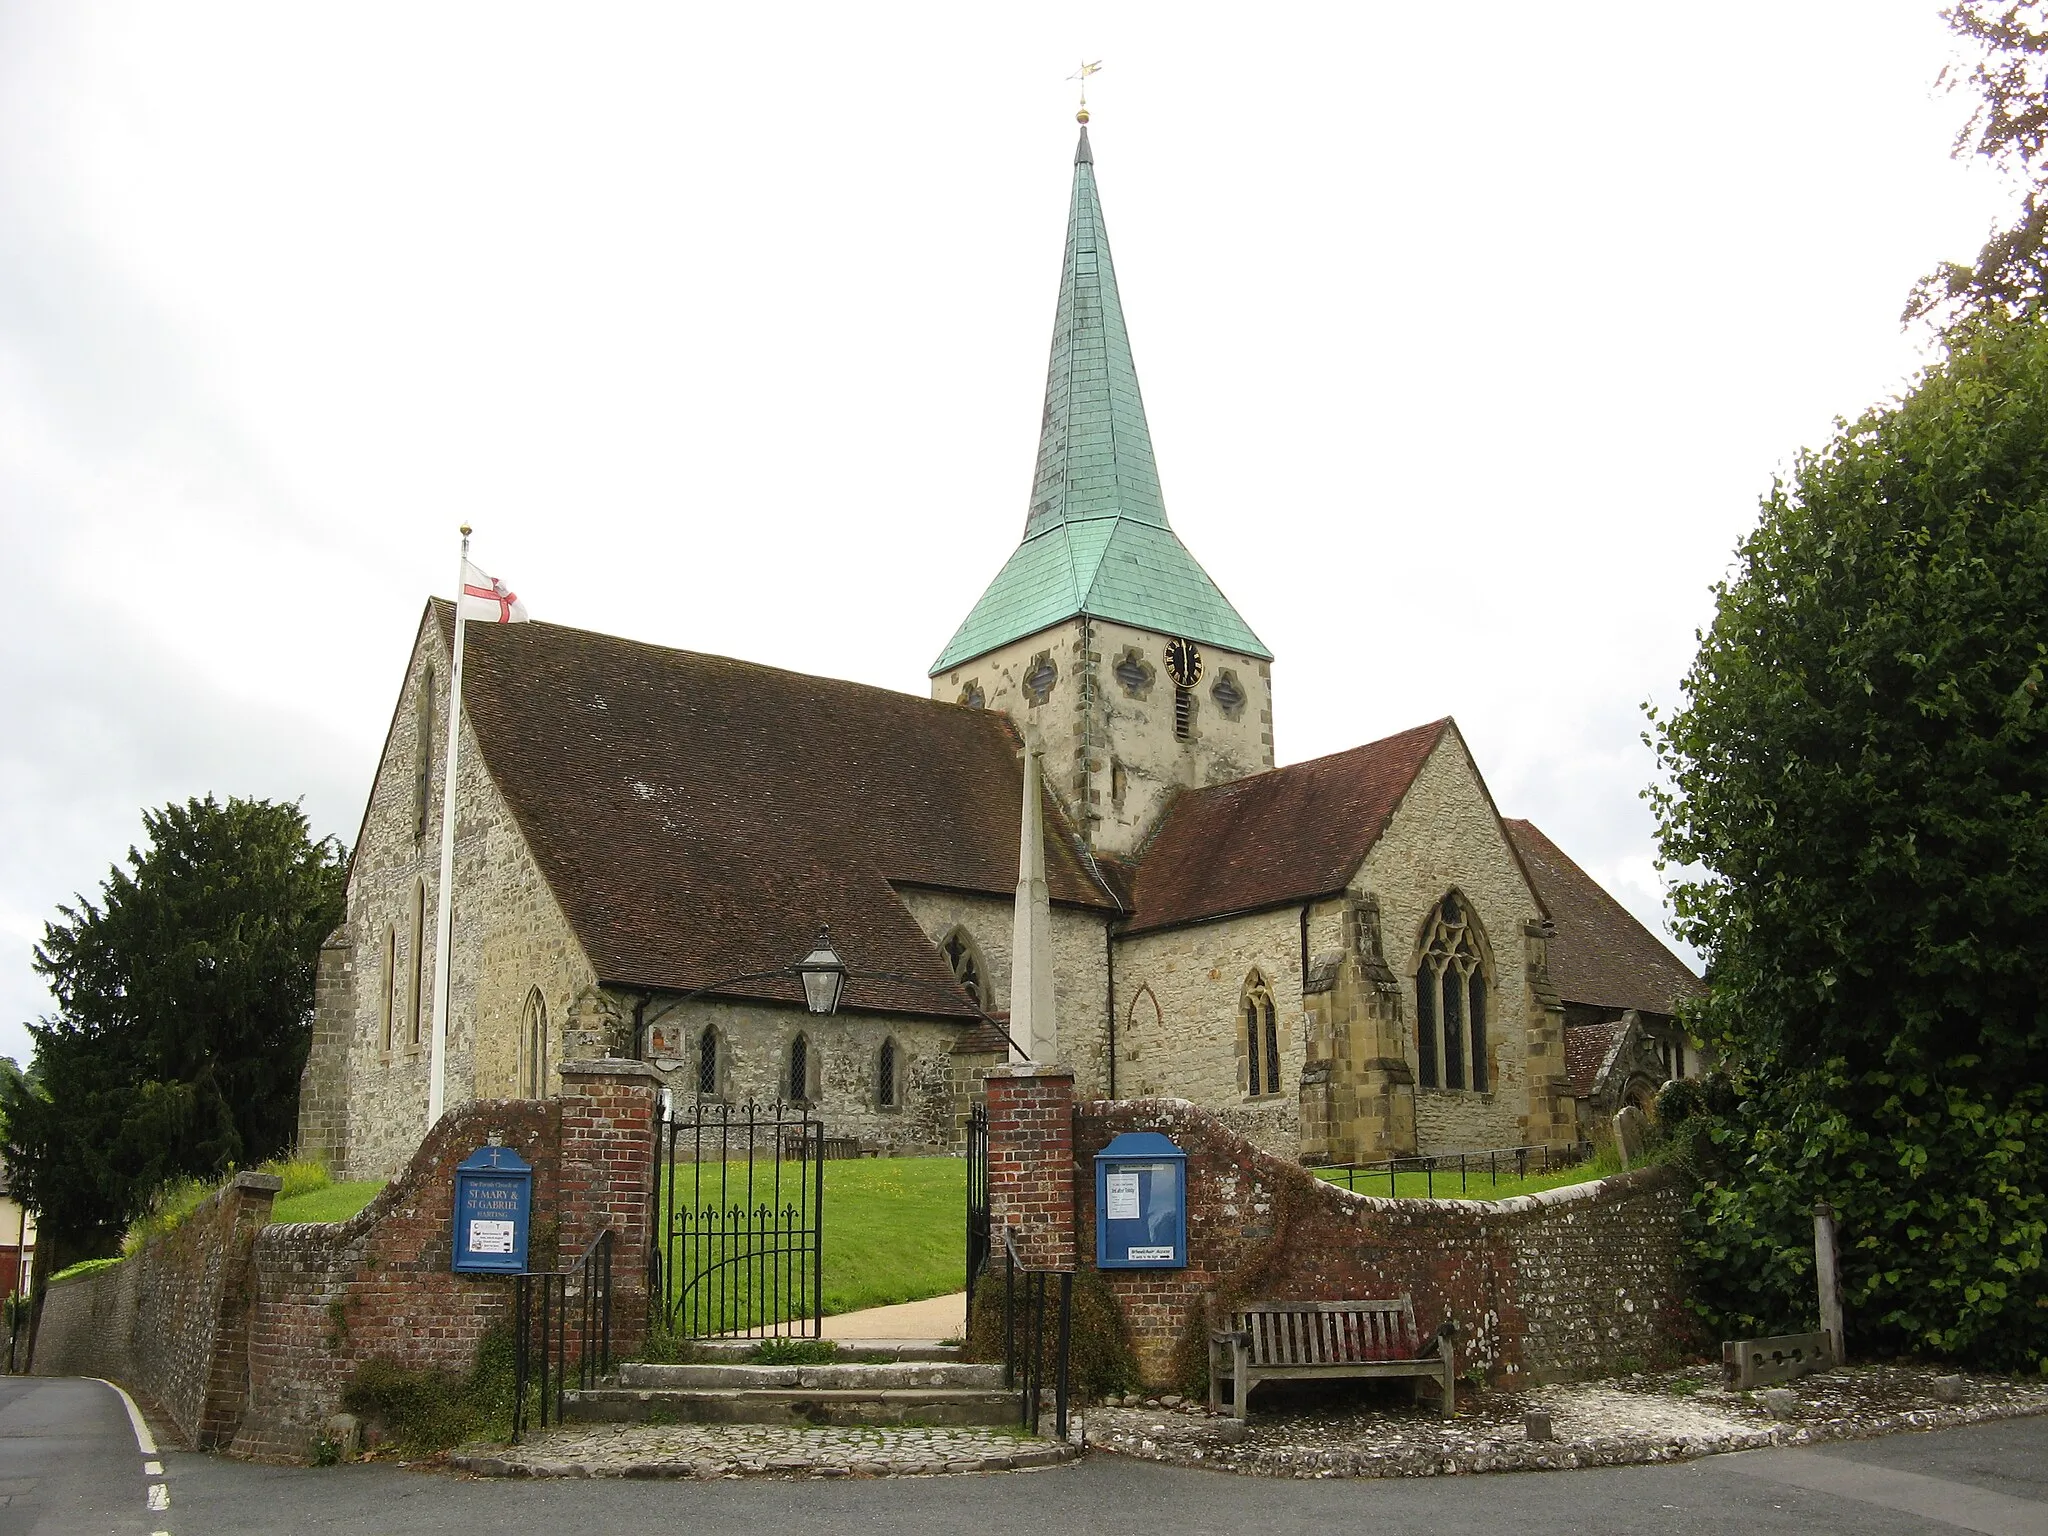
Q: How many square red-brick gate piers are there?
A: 2